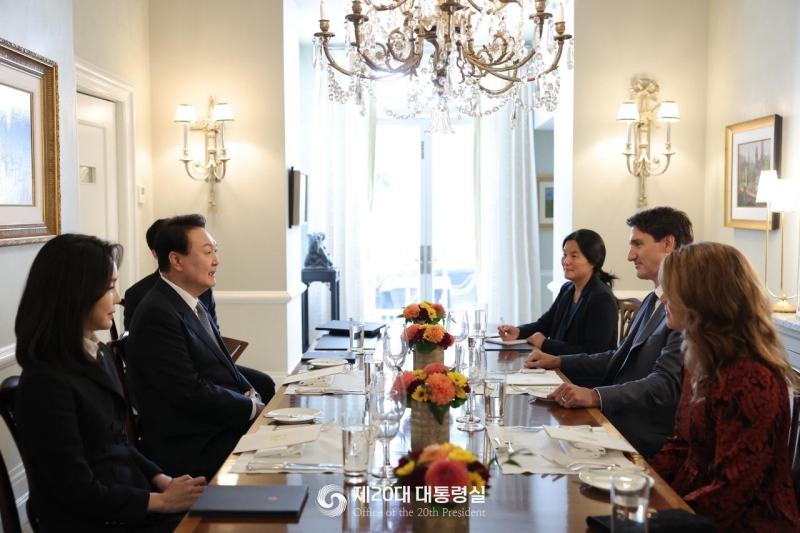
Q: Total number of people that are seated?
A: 6